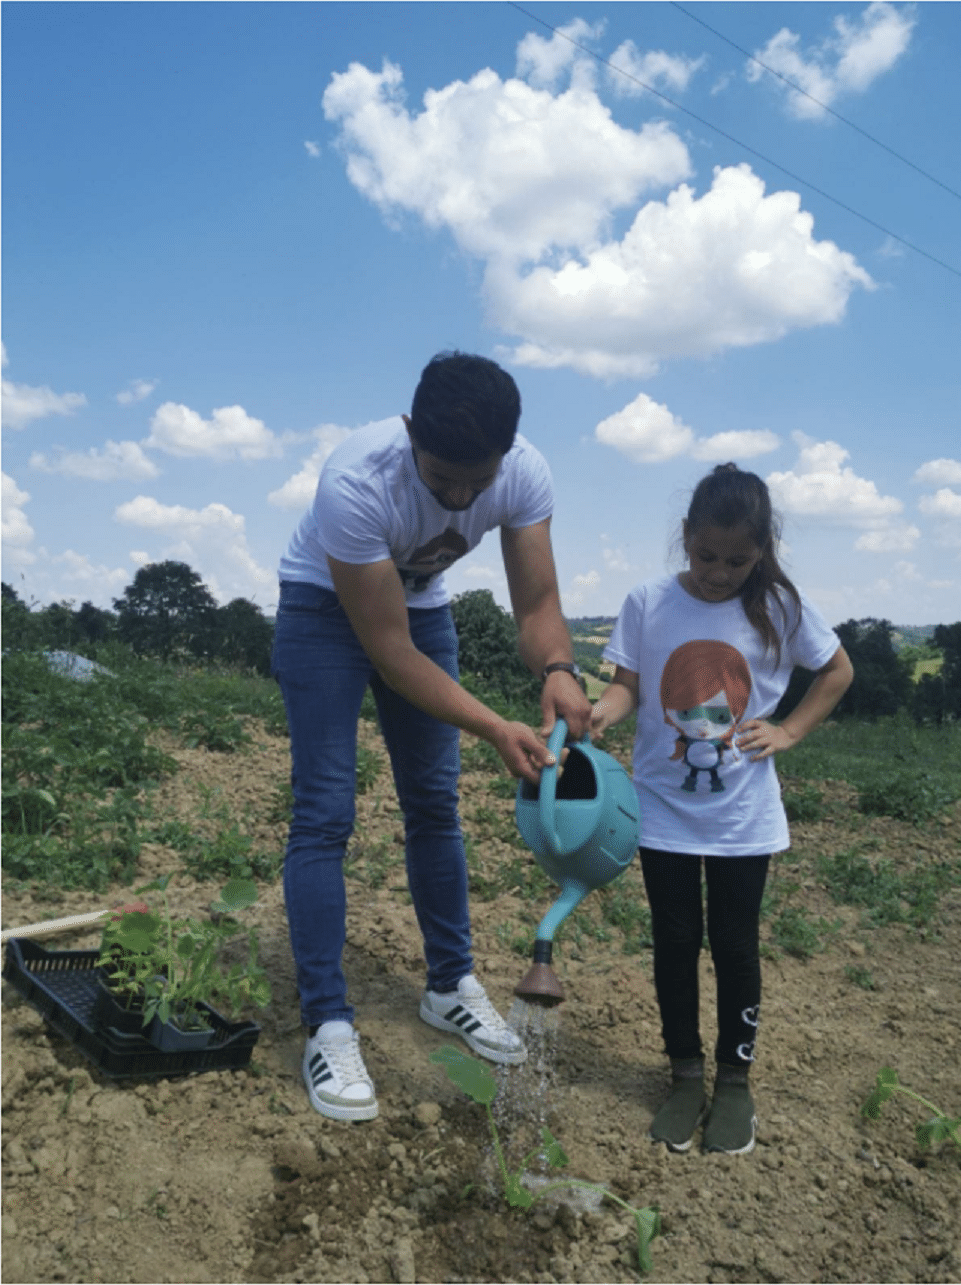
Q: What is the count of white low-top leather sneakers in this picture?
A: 2